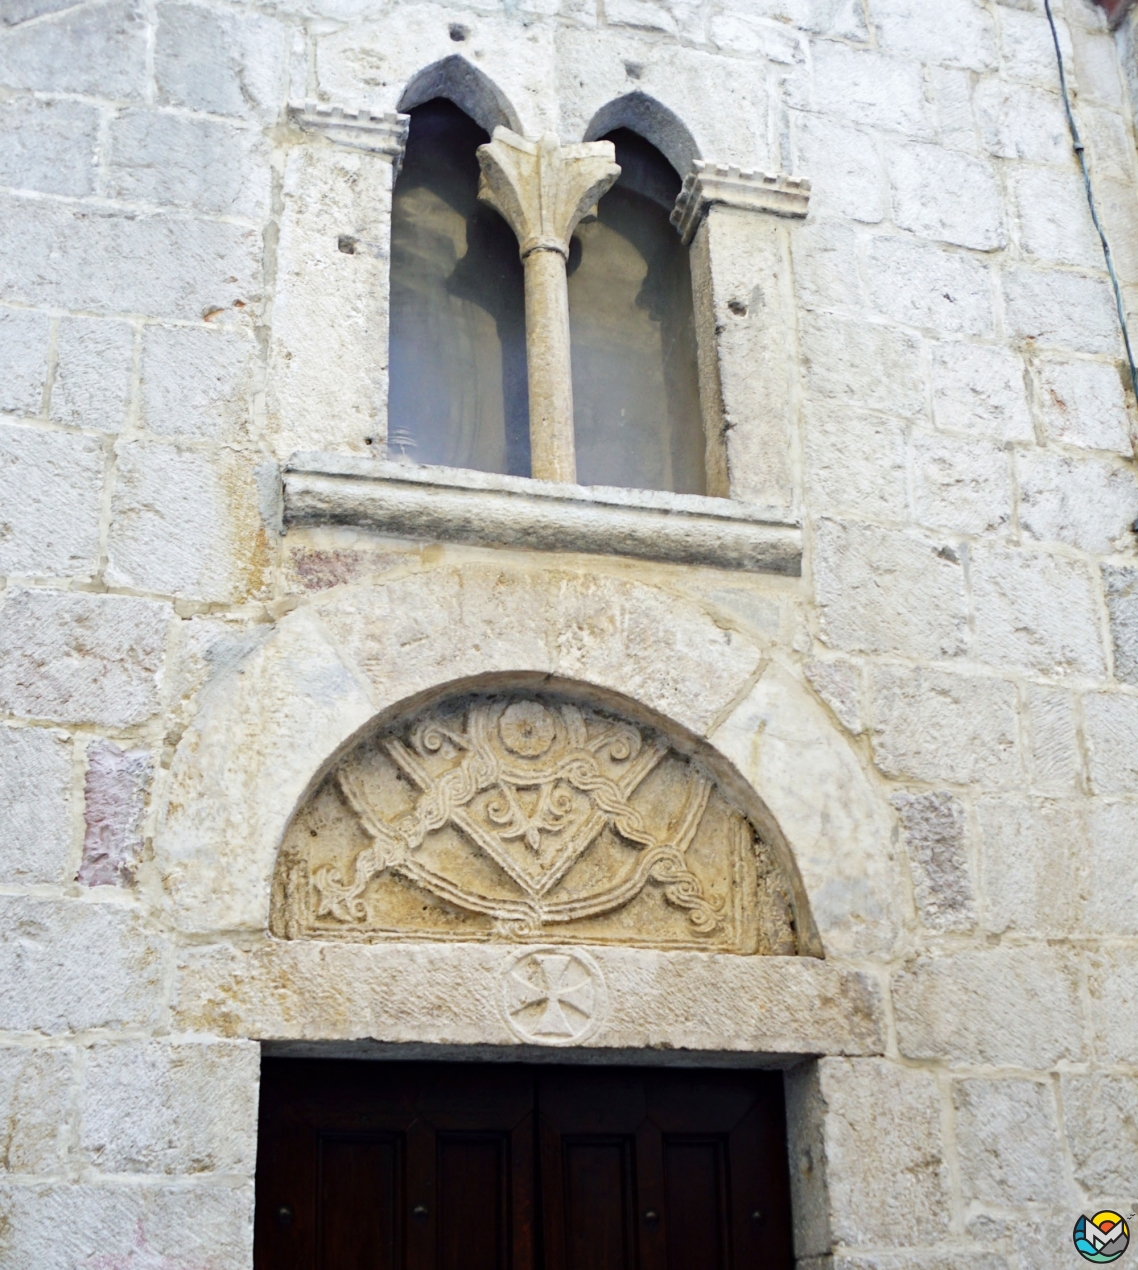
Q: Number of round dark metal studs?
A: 4